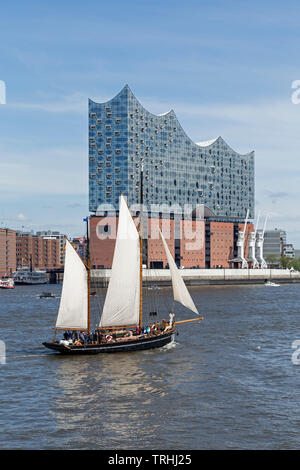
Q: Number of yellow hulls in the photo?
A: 0